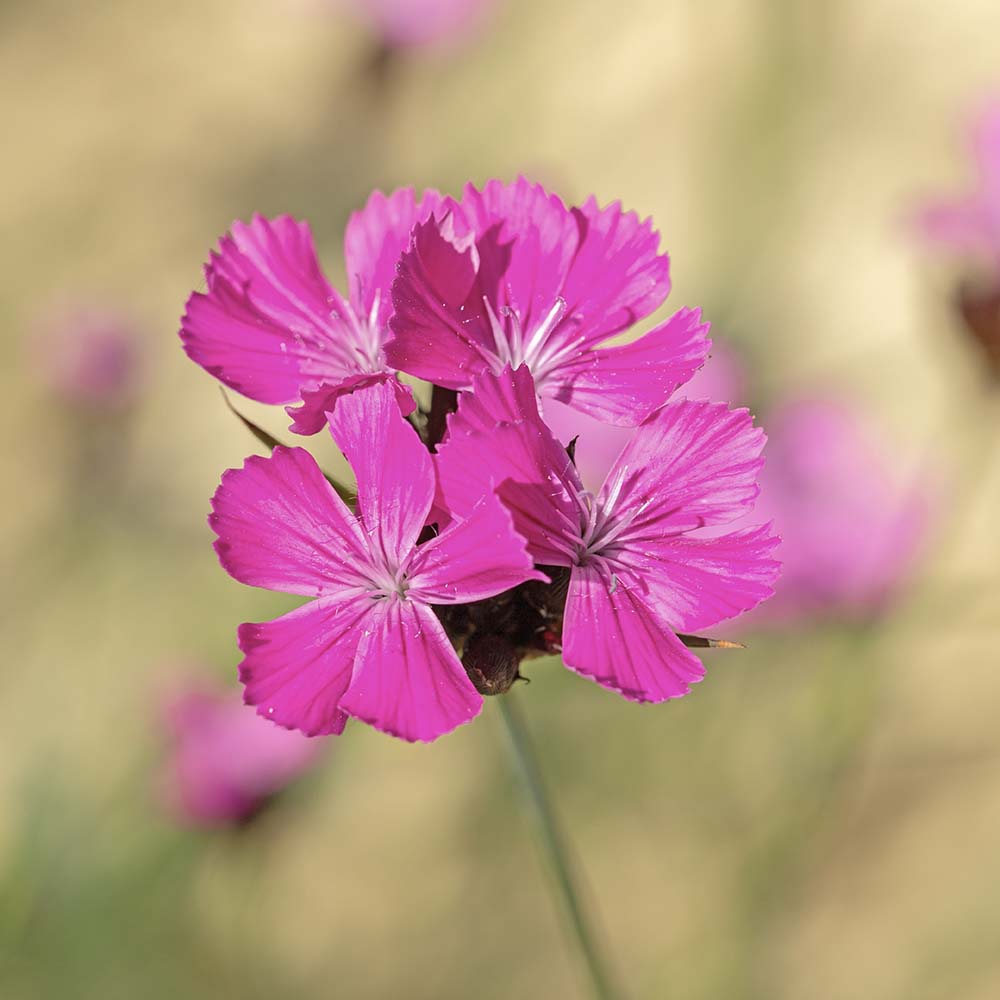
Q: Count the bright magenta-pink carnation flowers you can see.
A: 4